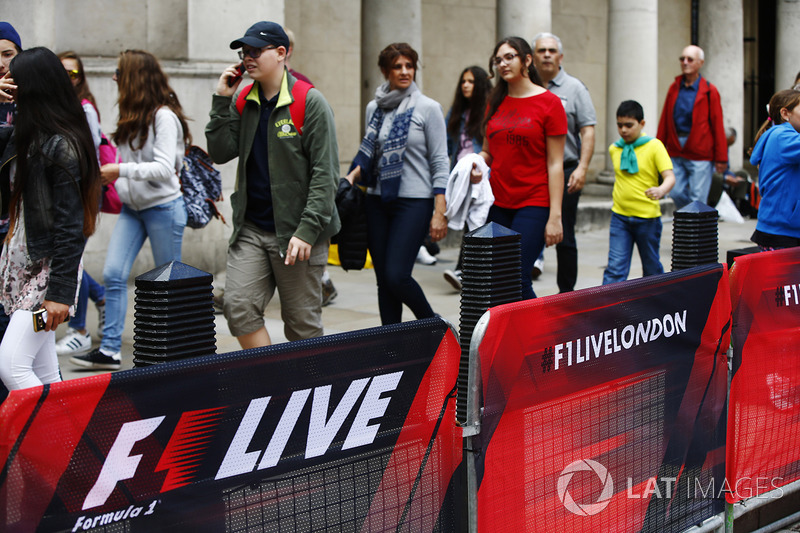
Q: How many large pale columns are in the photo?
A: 5